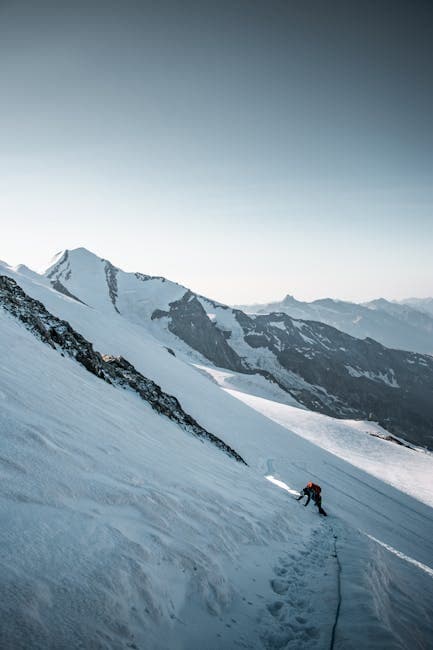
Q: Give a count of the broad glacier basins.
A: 1